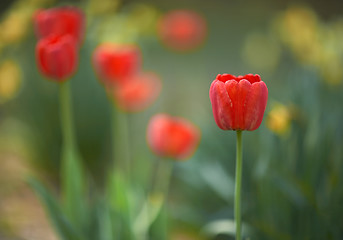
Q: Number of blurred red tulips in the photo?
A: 6